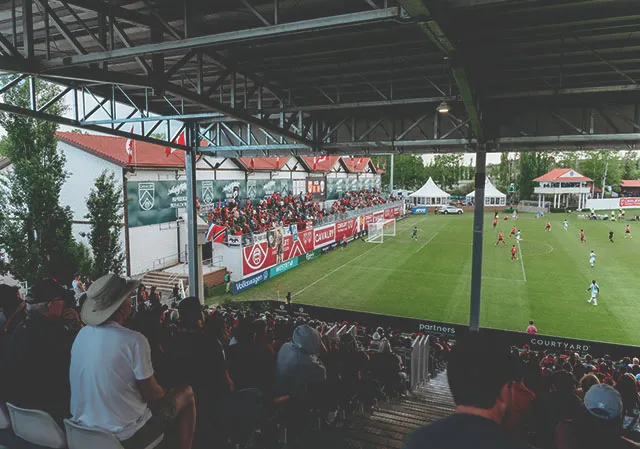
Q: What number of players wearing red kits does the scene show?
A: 8